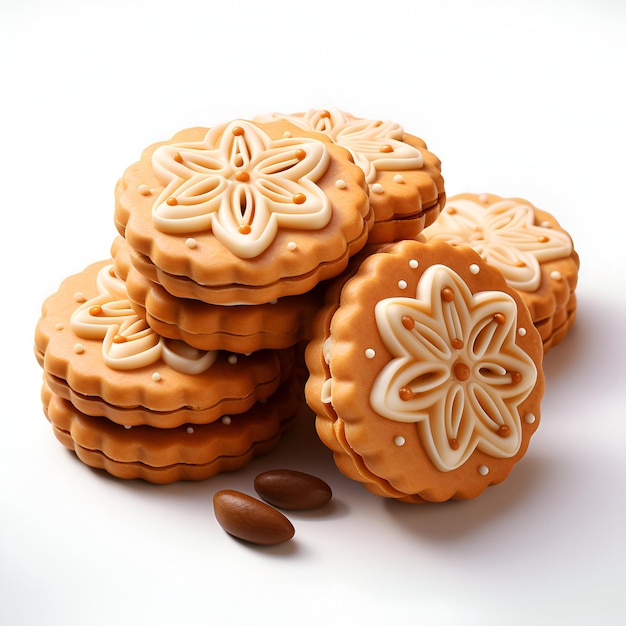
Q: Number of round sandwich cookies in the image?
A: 7